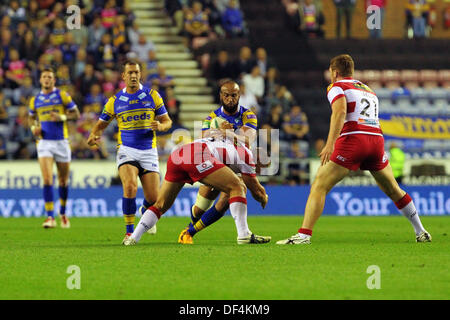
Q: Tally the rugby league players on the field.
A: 5